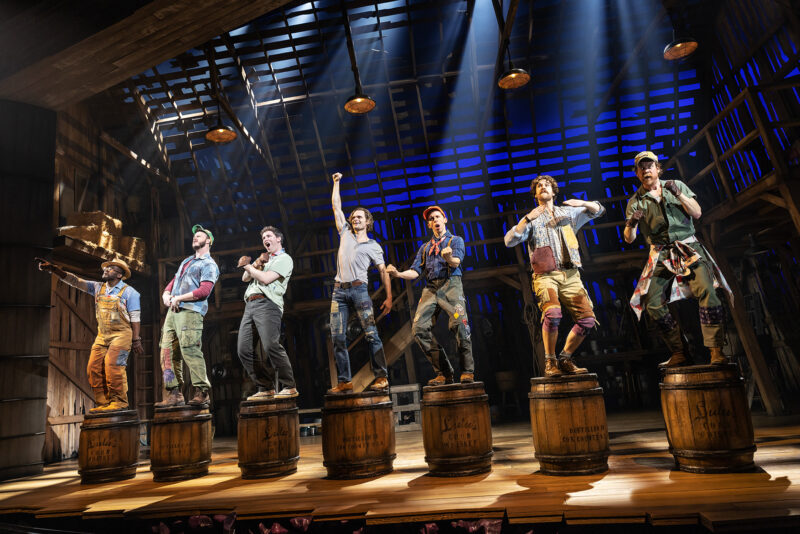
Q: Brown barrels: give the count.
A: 7